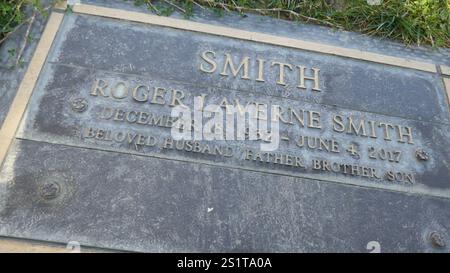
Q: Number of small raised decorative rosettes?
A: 4